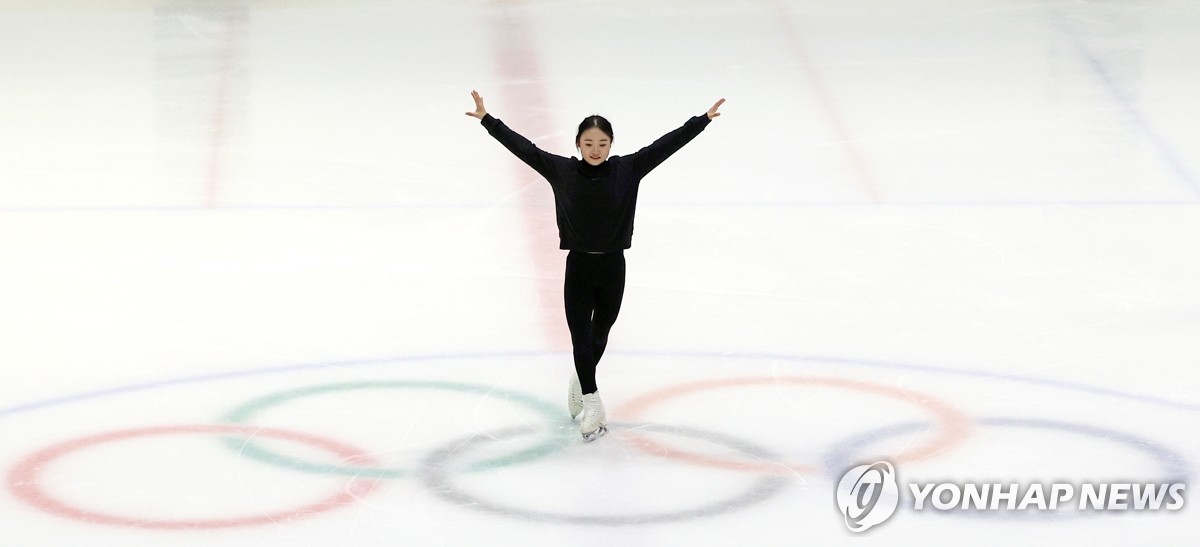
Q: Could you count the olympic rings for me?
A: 5